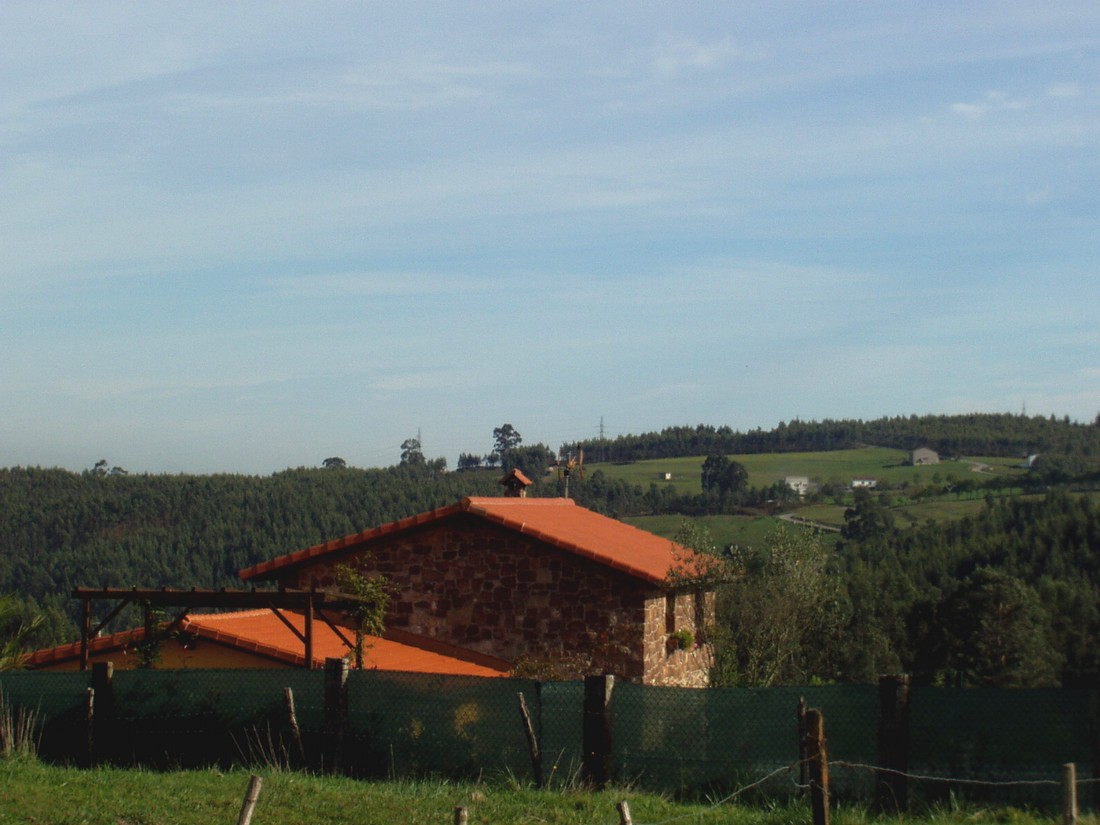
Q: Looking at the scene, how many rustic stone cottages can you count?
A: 1